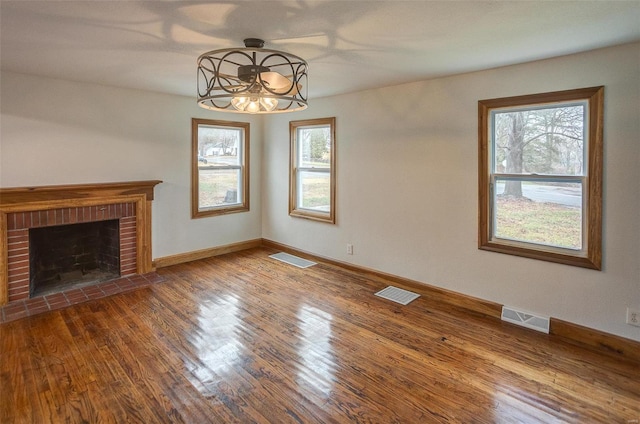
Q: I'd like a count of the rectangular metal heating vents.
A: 3